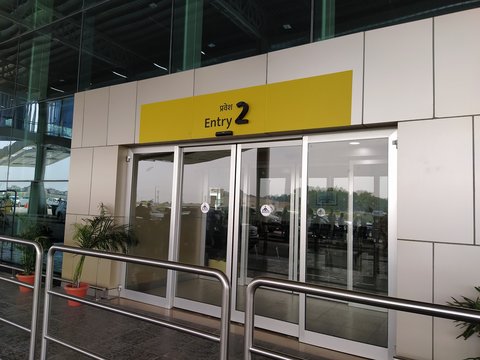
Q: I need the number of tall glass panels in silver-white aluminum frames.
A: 4